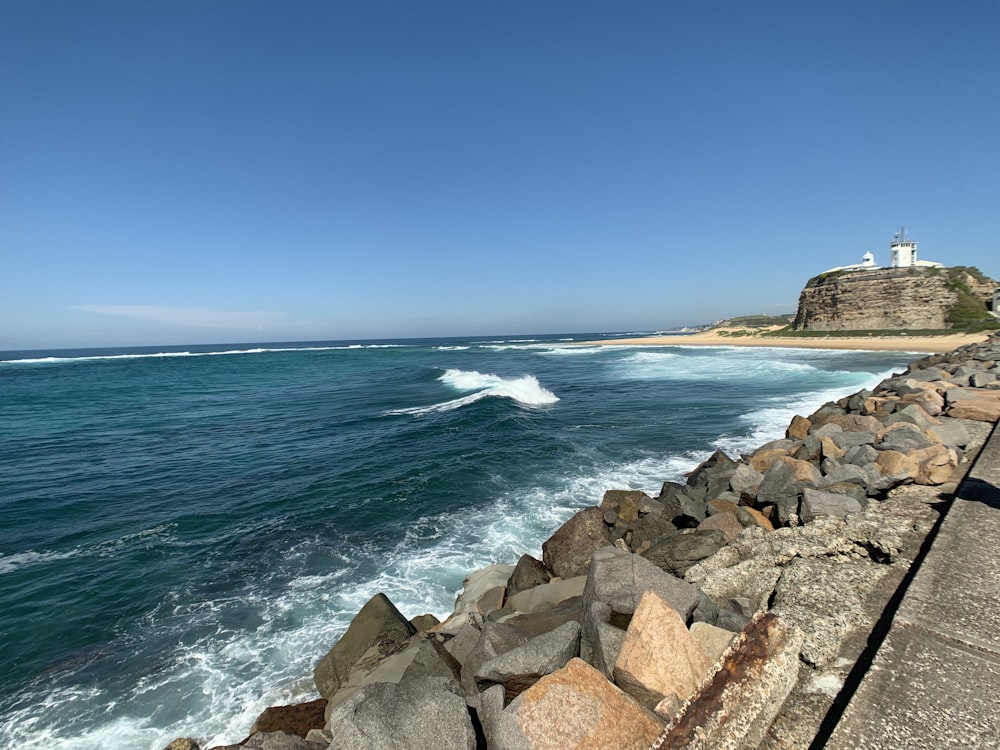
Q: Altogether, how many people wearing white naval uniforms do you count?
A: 0